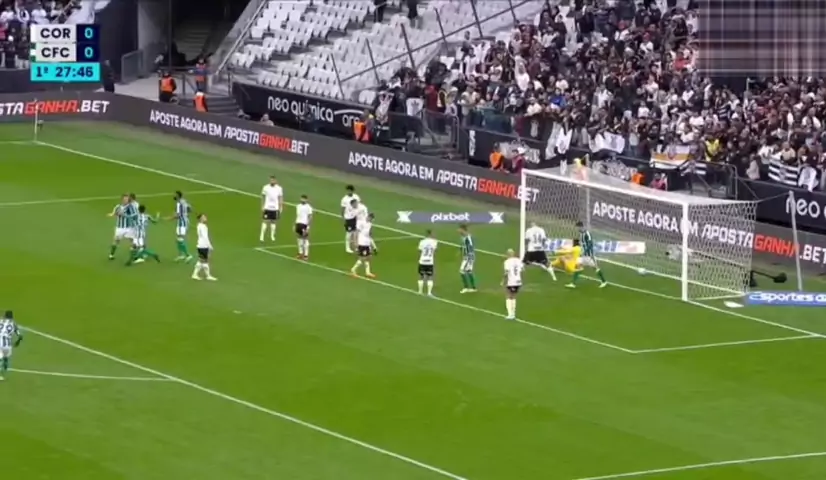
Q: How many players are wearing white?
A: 9